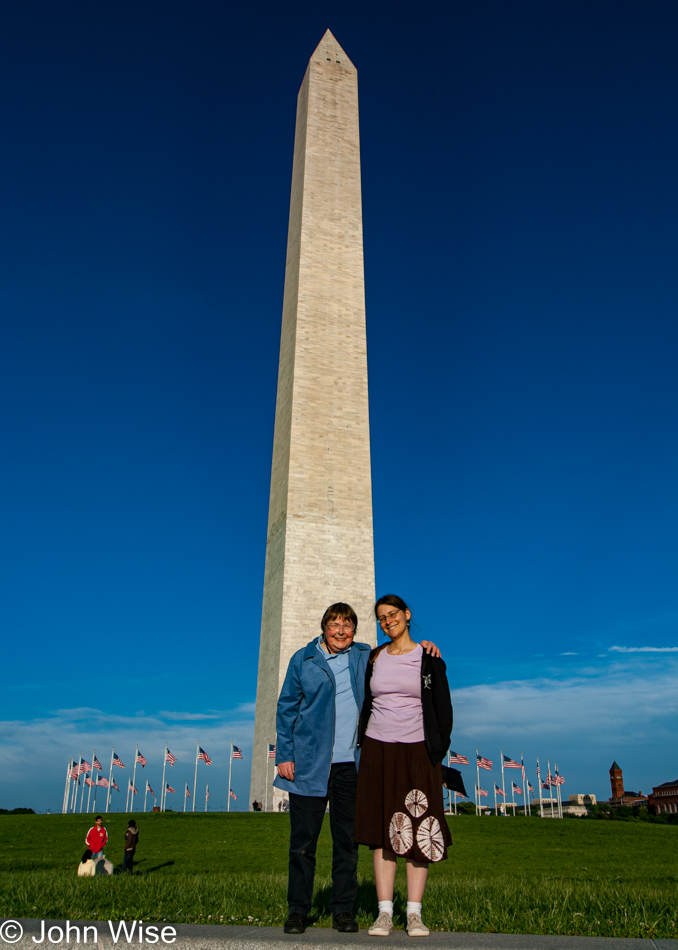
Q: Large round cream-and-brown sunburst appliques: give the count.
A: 3